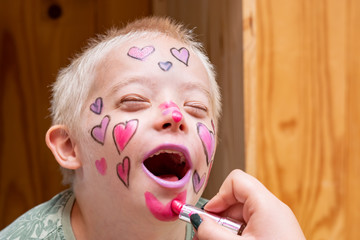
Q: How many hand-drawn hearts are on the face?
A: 10